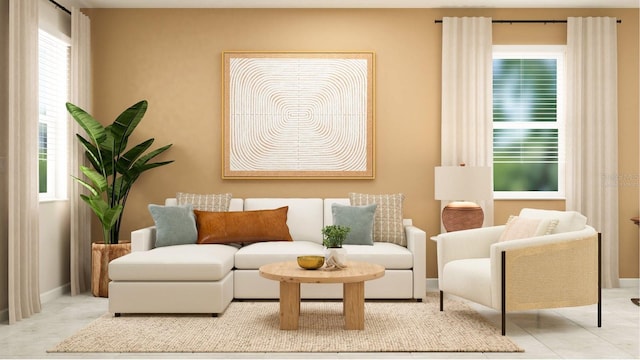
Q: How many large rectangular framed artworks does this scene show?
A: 1